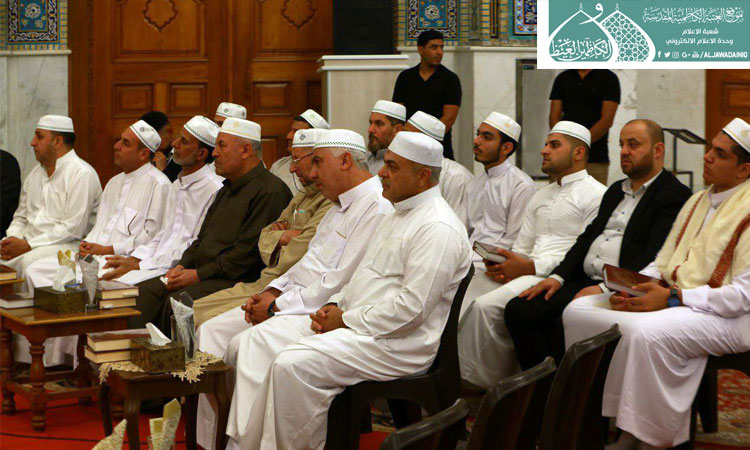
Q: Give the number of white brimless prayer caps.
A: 14